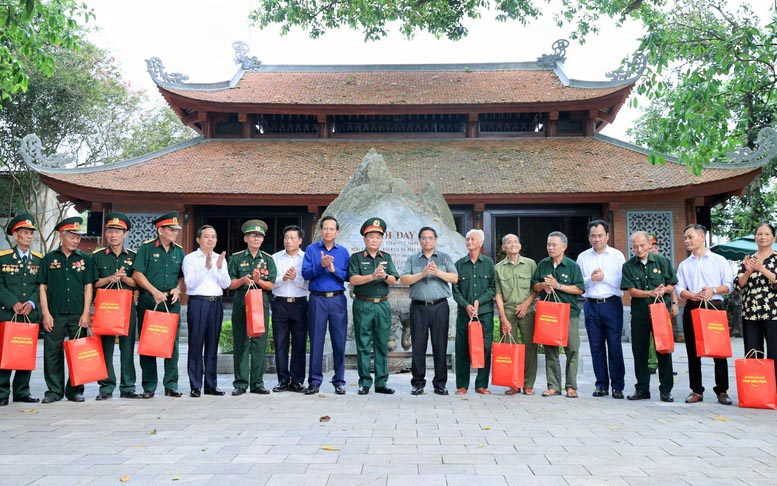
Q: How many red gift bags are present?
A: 11